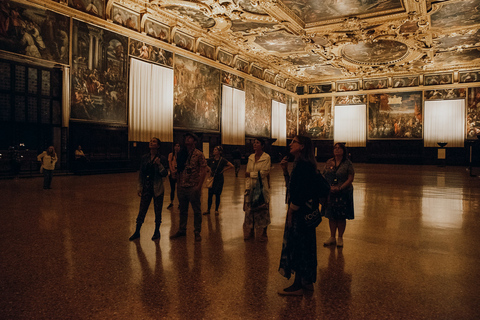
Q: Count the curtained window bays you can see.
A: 5